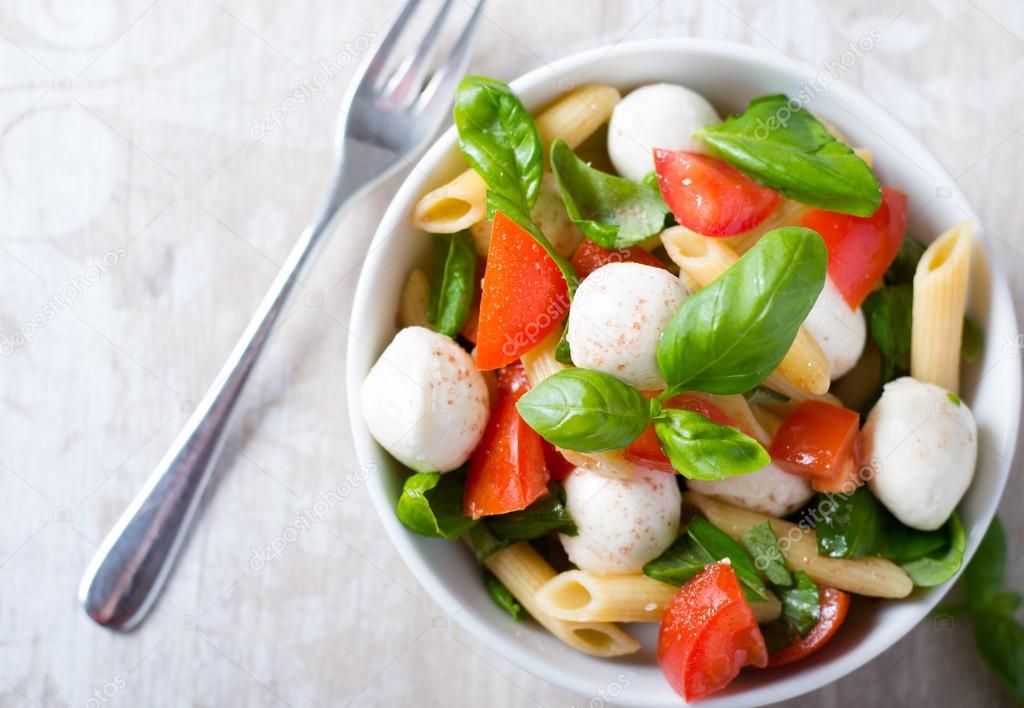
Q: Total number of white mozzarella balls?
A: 7